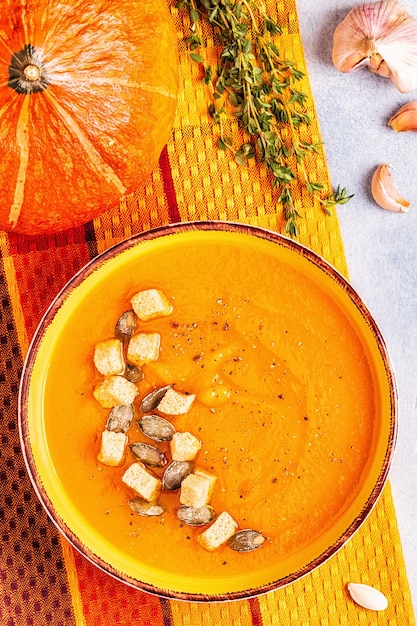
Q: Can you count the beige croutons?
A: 10